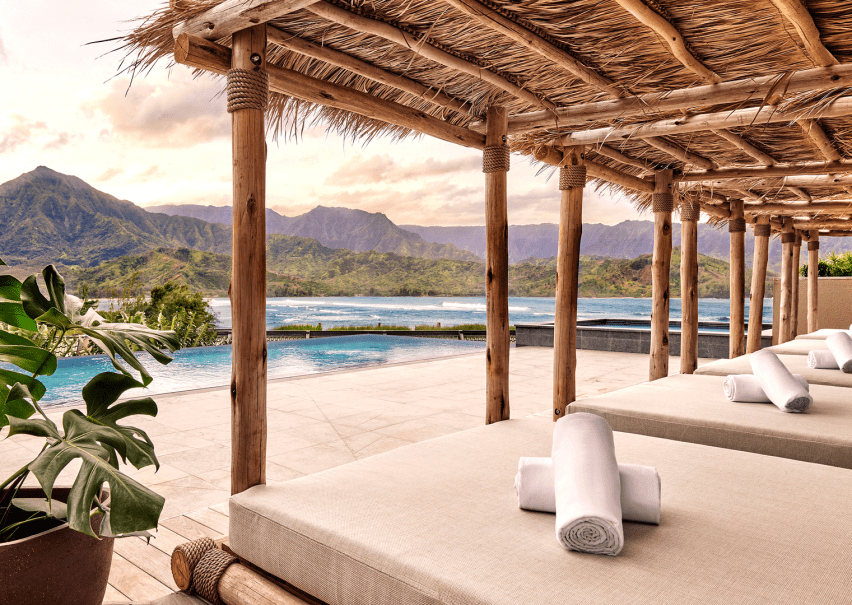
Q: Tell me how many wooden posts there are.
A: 10